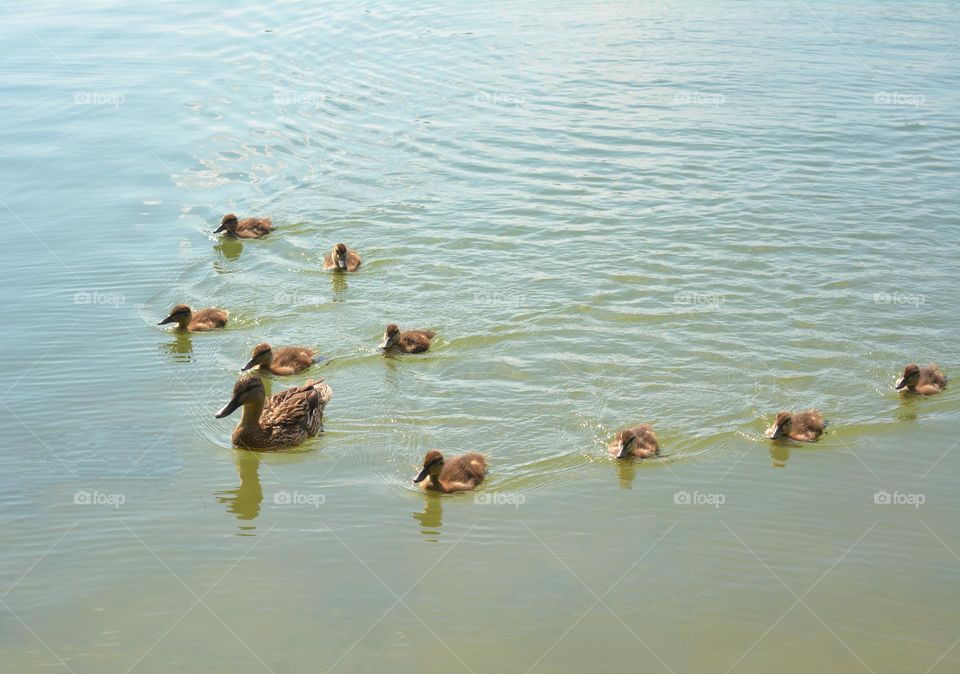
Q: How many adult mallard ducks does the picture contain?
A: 1